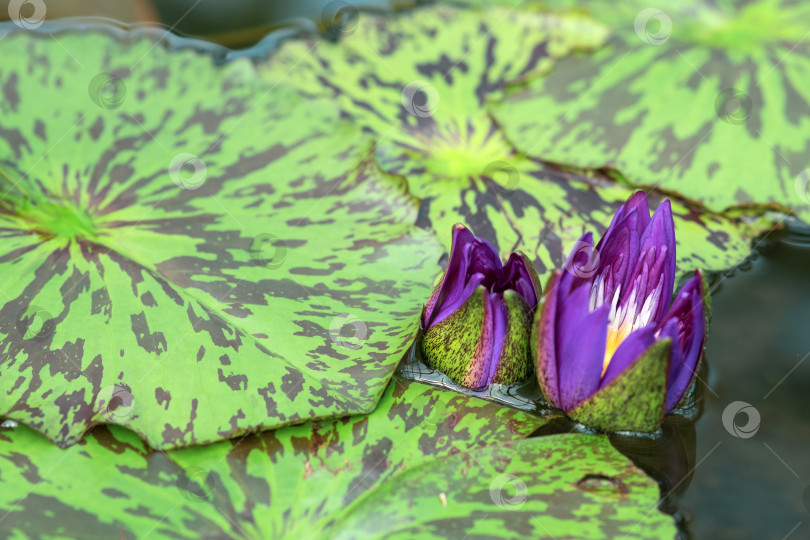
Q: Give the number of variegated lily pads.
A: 4